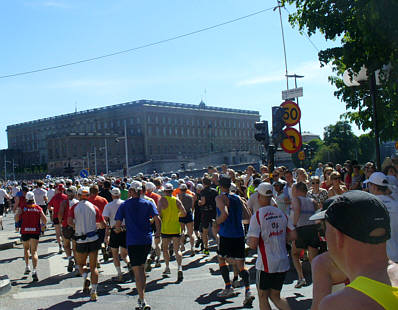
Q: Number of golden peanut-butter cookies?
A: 0